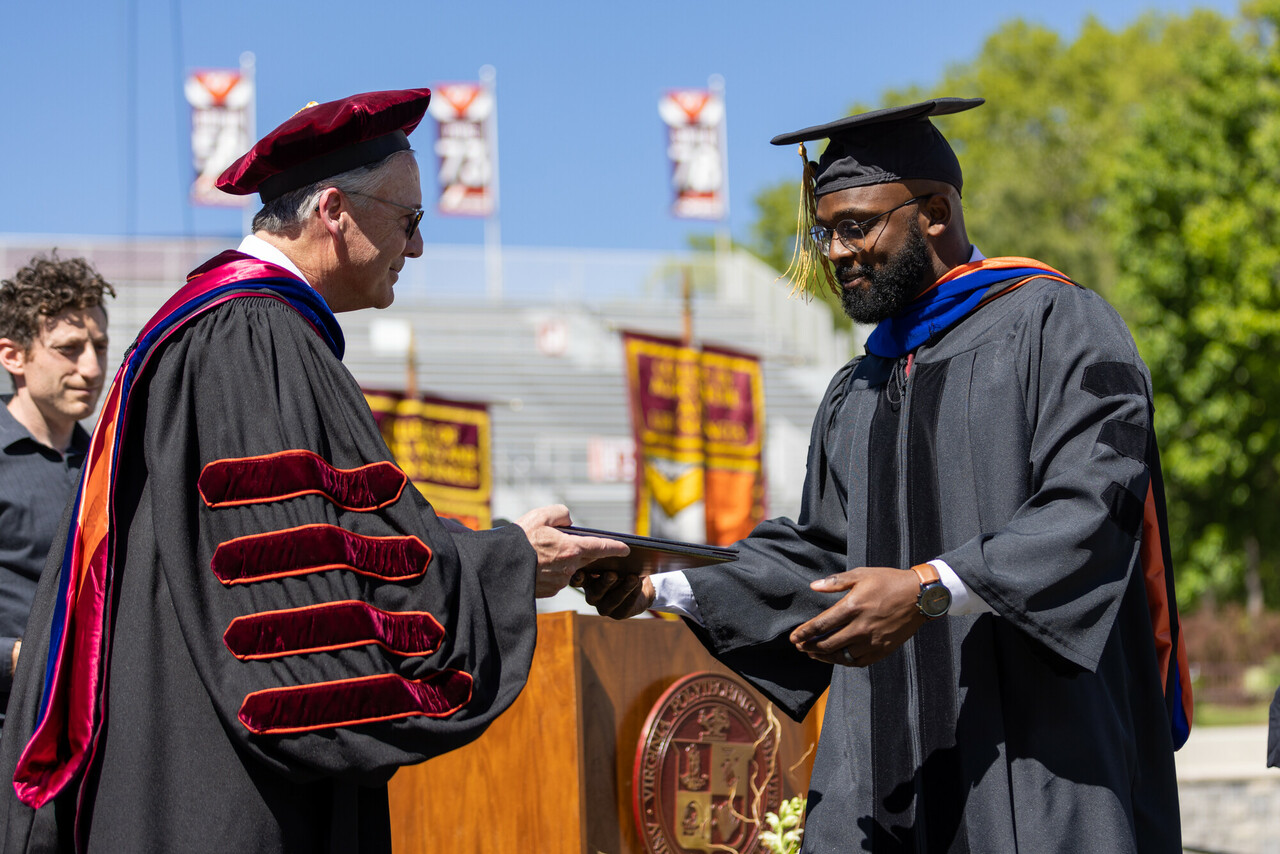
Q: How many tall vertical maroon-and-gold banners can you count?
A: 2